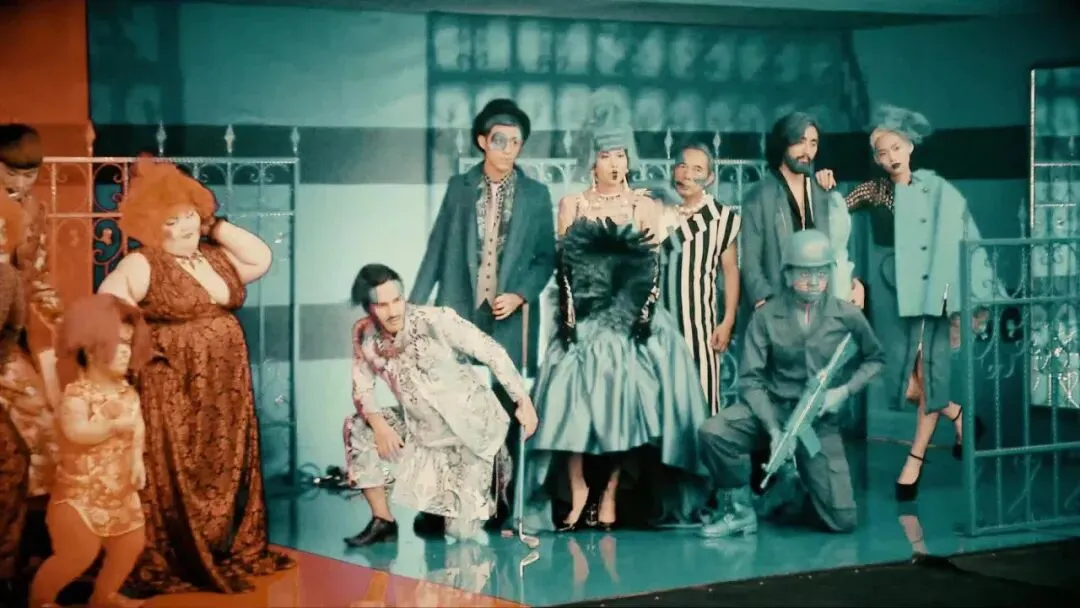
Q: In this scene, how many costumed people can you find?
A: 11